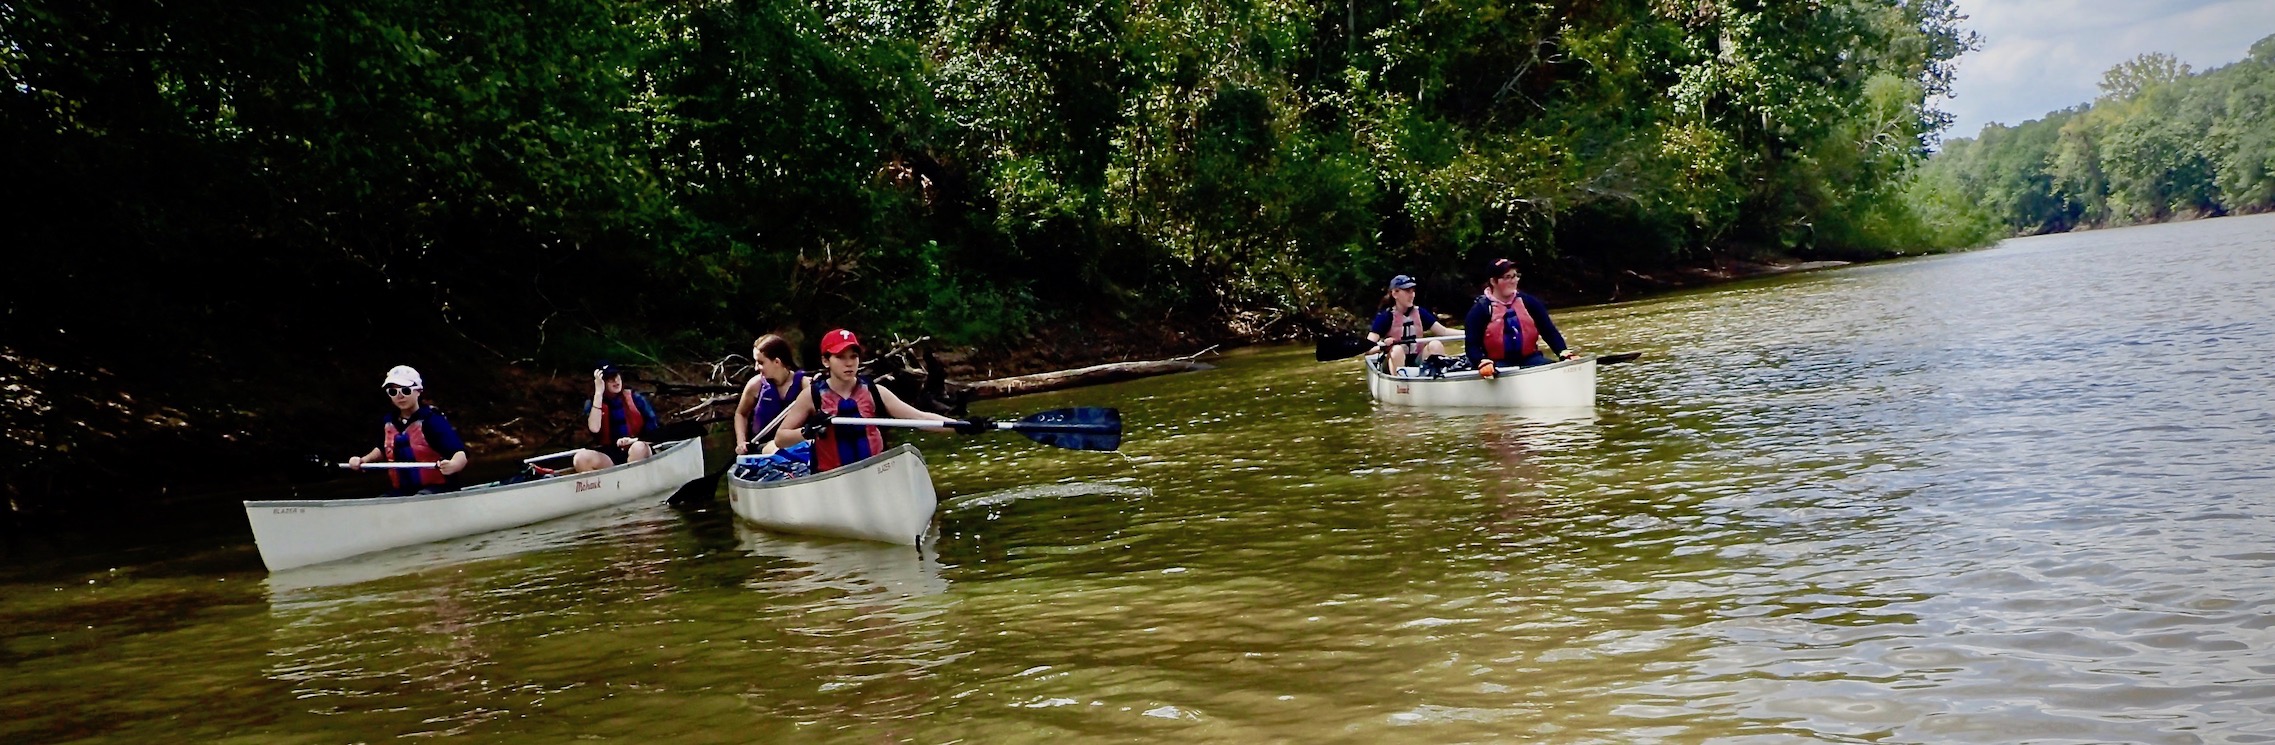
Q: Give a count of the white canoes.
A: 3